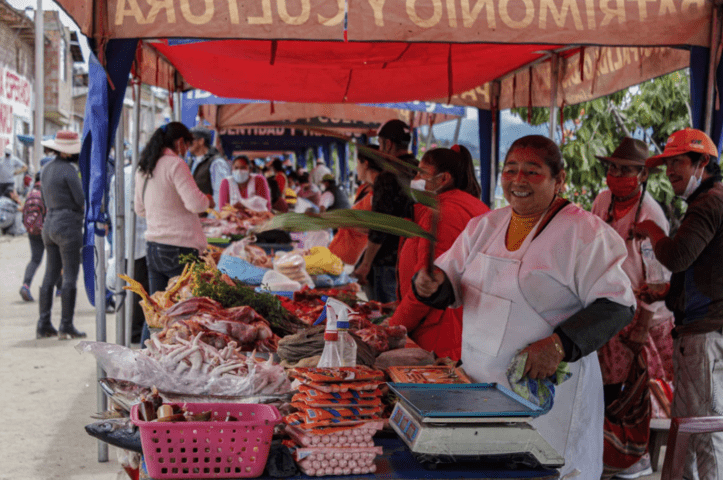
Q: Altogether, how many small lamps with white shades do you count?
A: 0